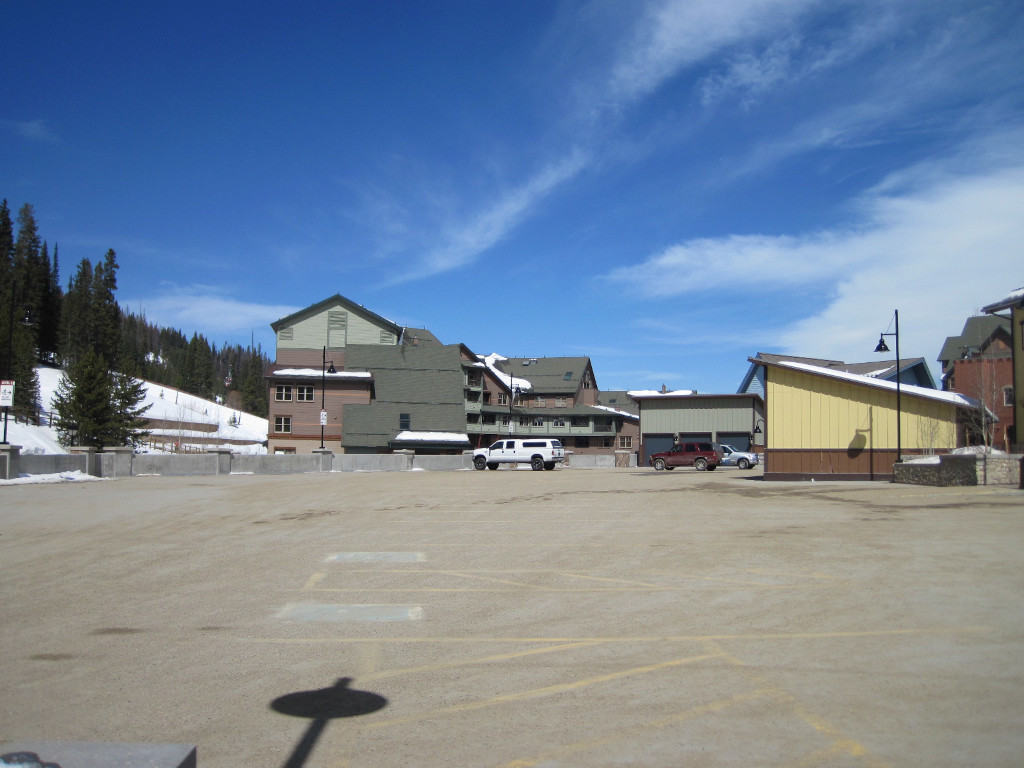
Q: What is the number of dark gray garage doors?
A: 3